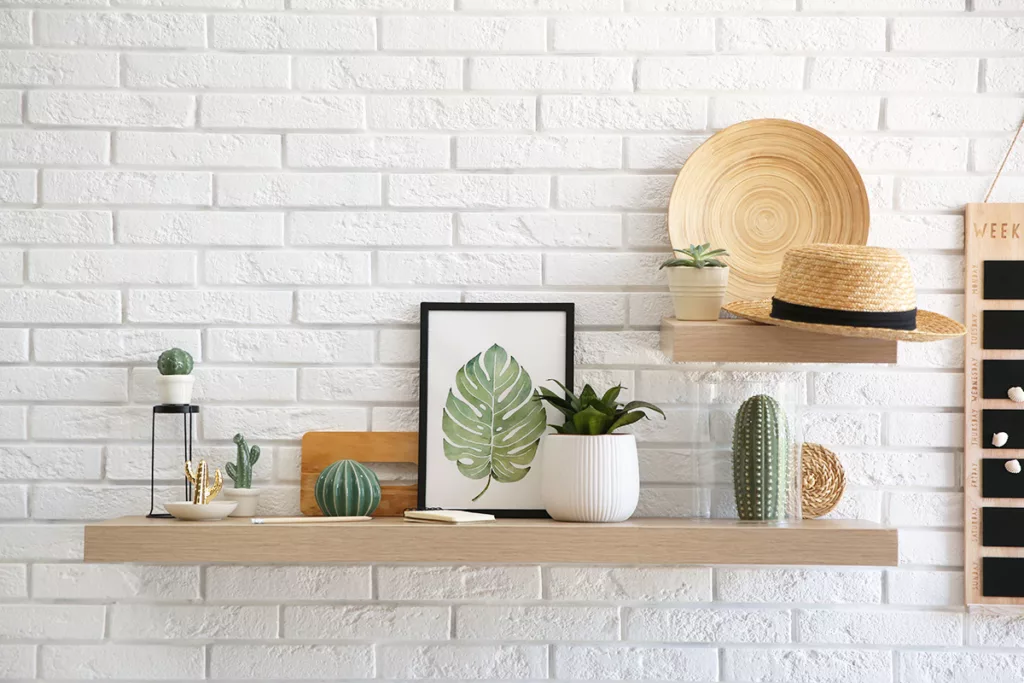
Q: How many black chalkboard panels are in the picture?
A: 7